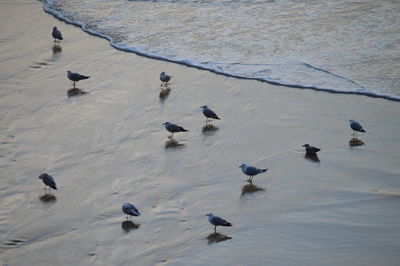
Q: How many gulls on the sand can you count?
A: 11